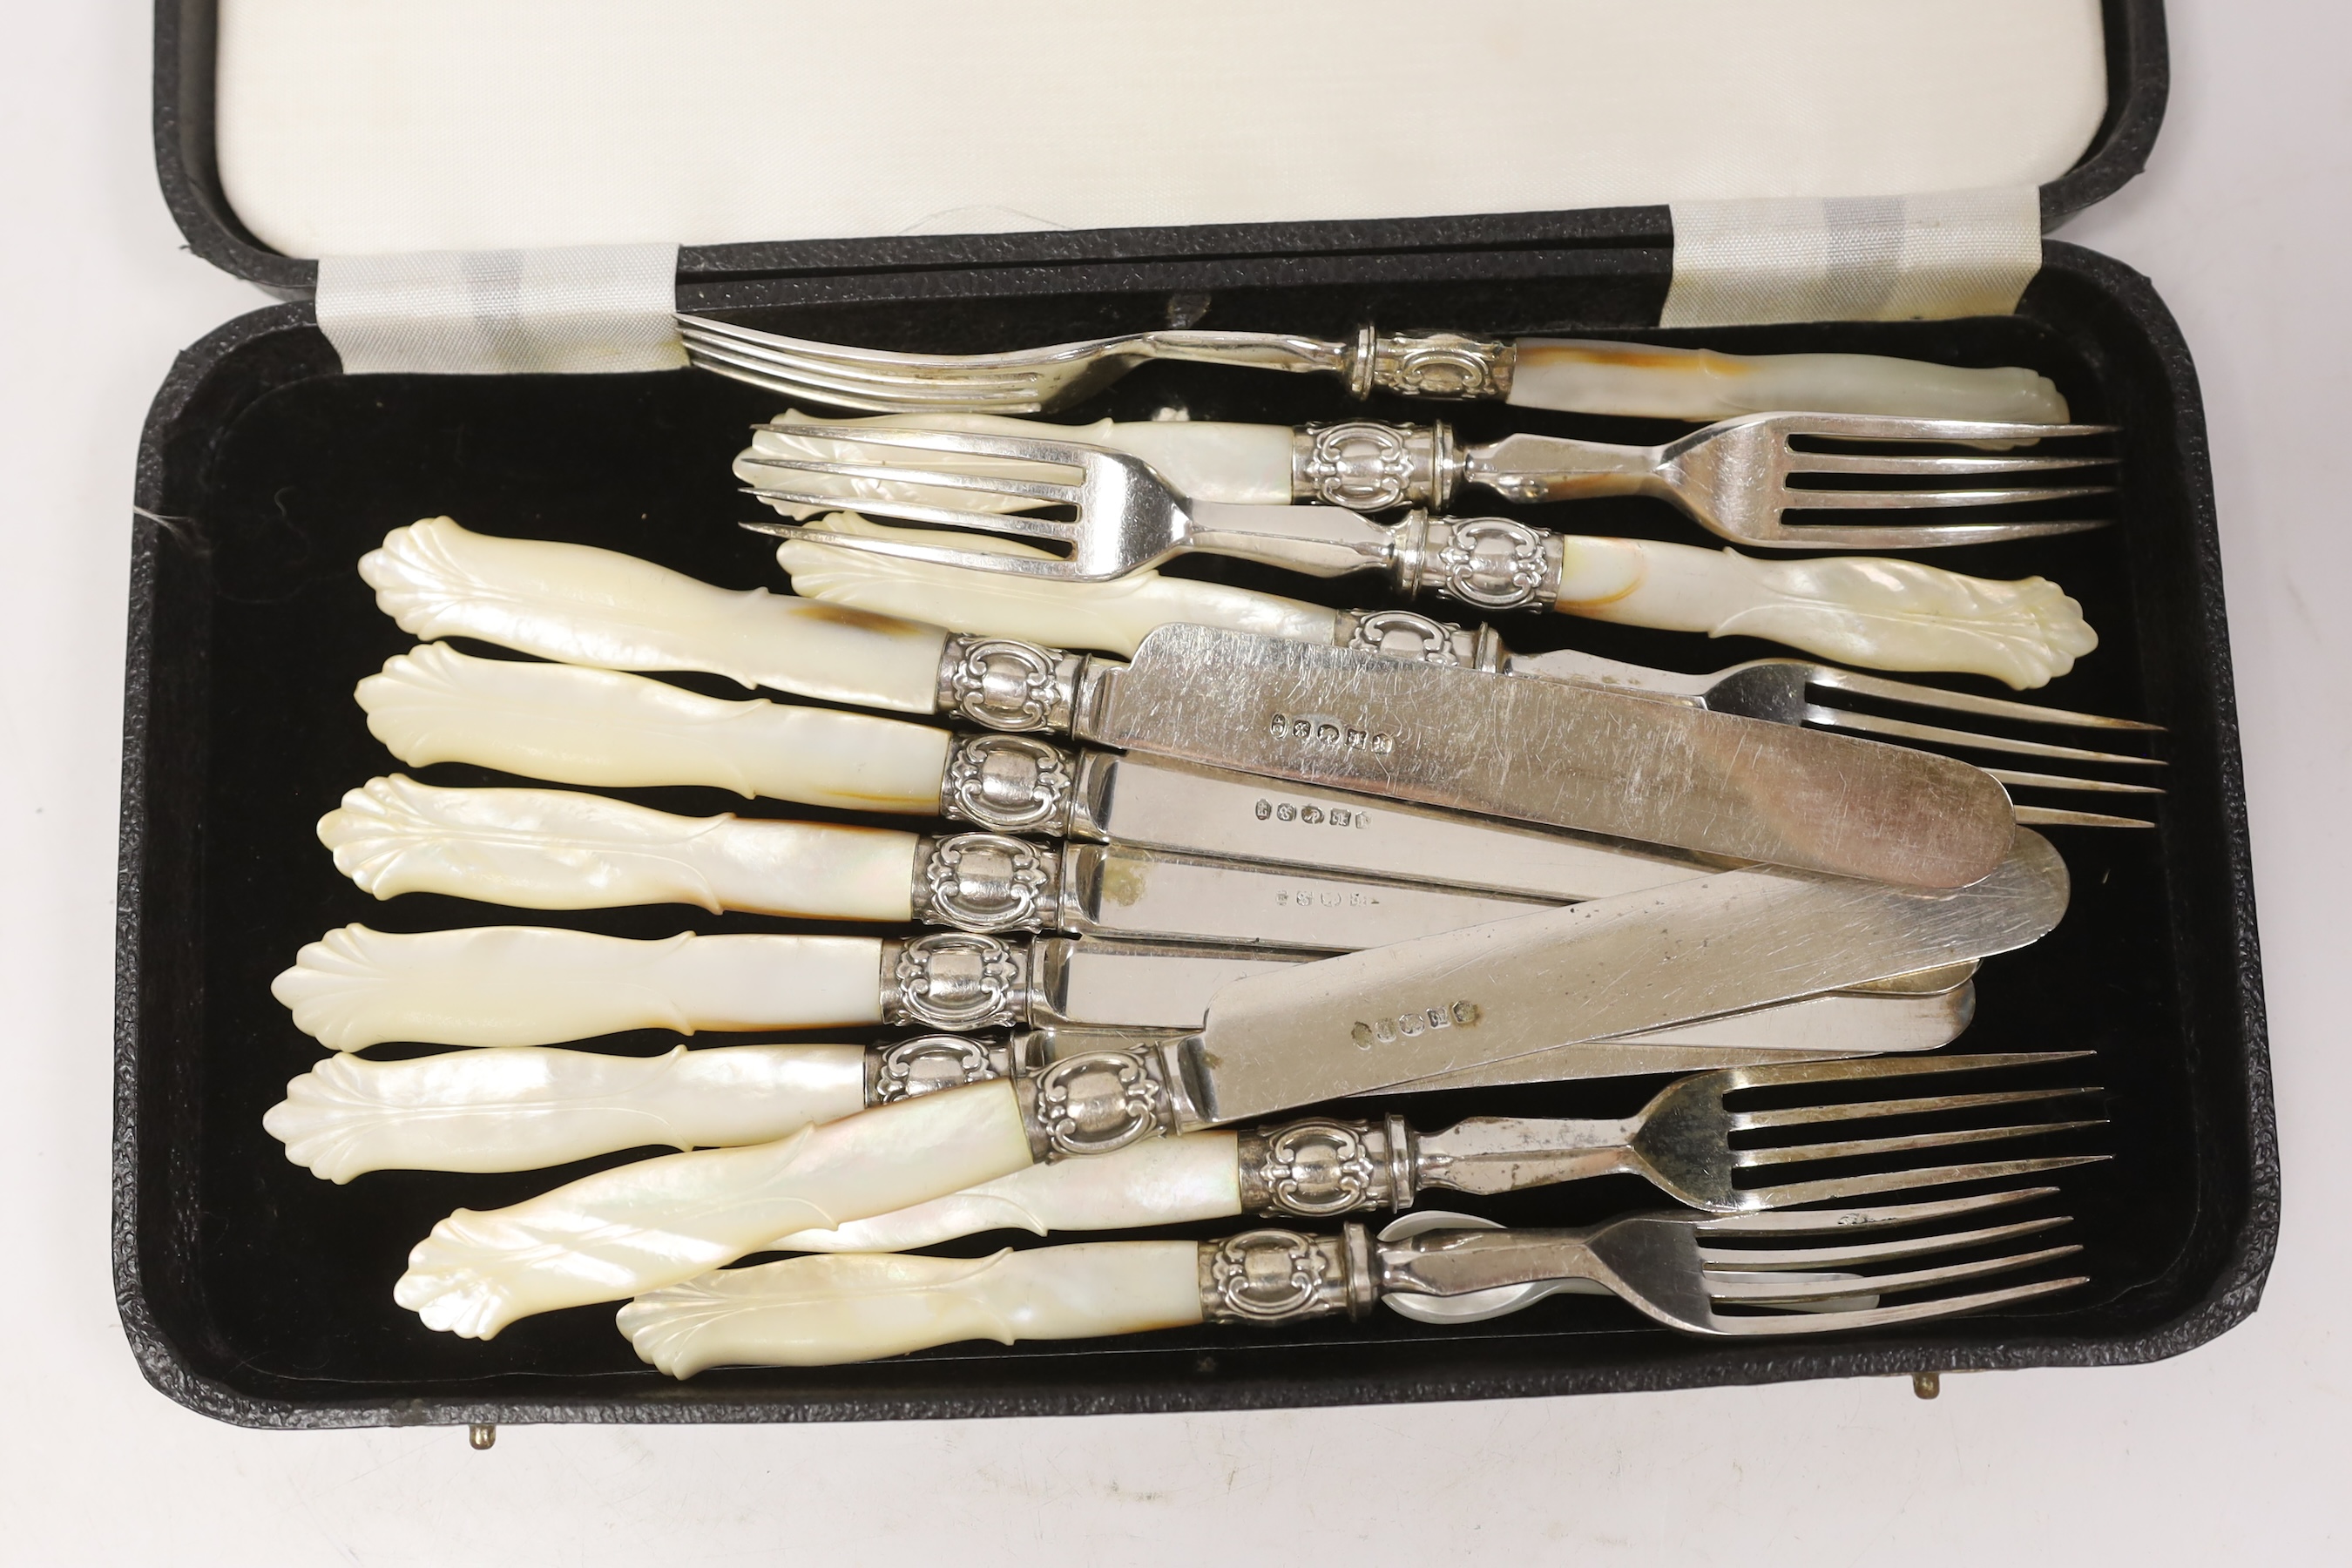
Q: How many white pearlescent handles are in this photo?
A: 12